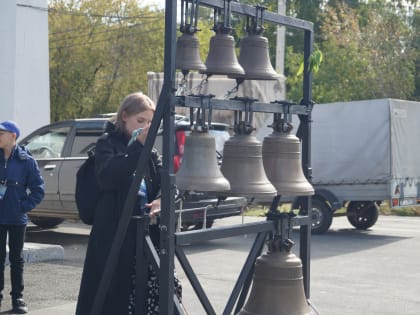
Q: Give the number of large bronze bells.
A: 7